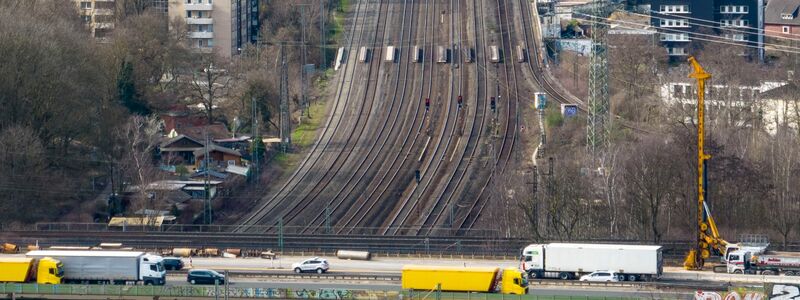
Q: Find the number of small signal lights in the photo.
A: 4